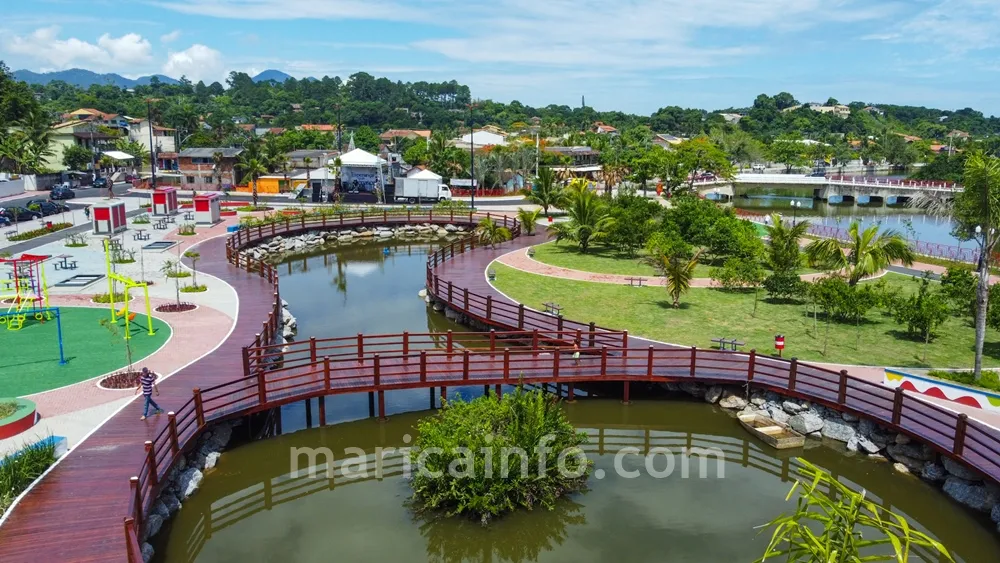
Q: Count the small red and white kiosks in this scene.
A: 3